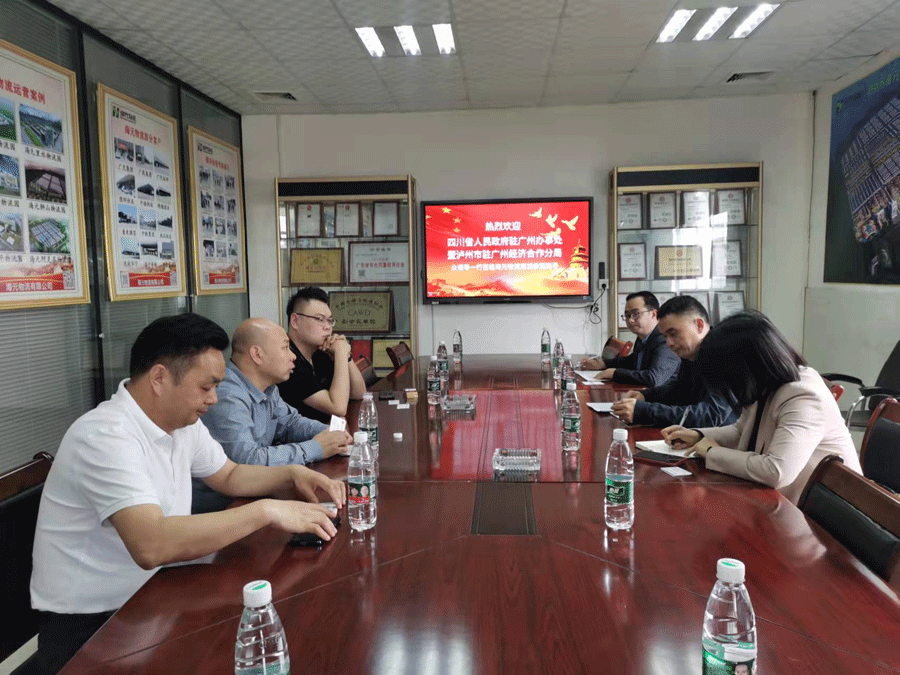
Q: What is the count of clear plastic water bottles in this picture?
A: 12